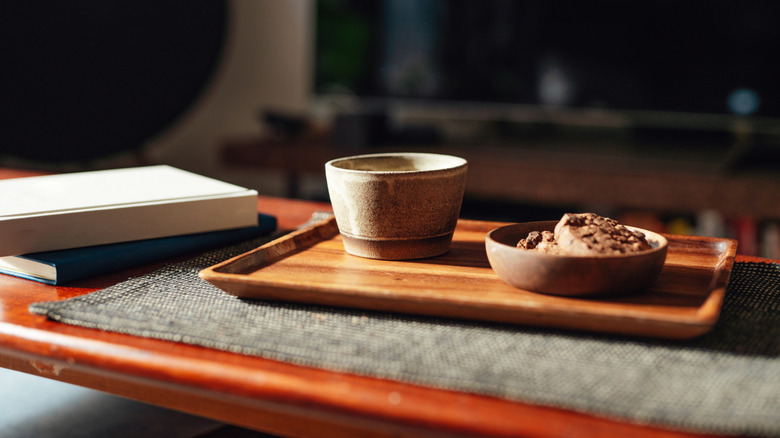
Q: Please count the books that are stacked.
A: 2